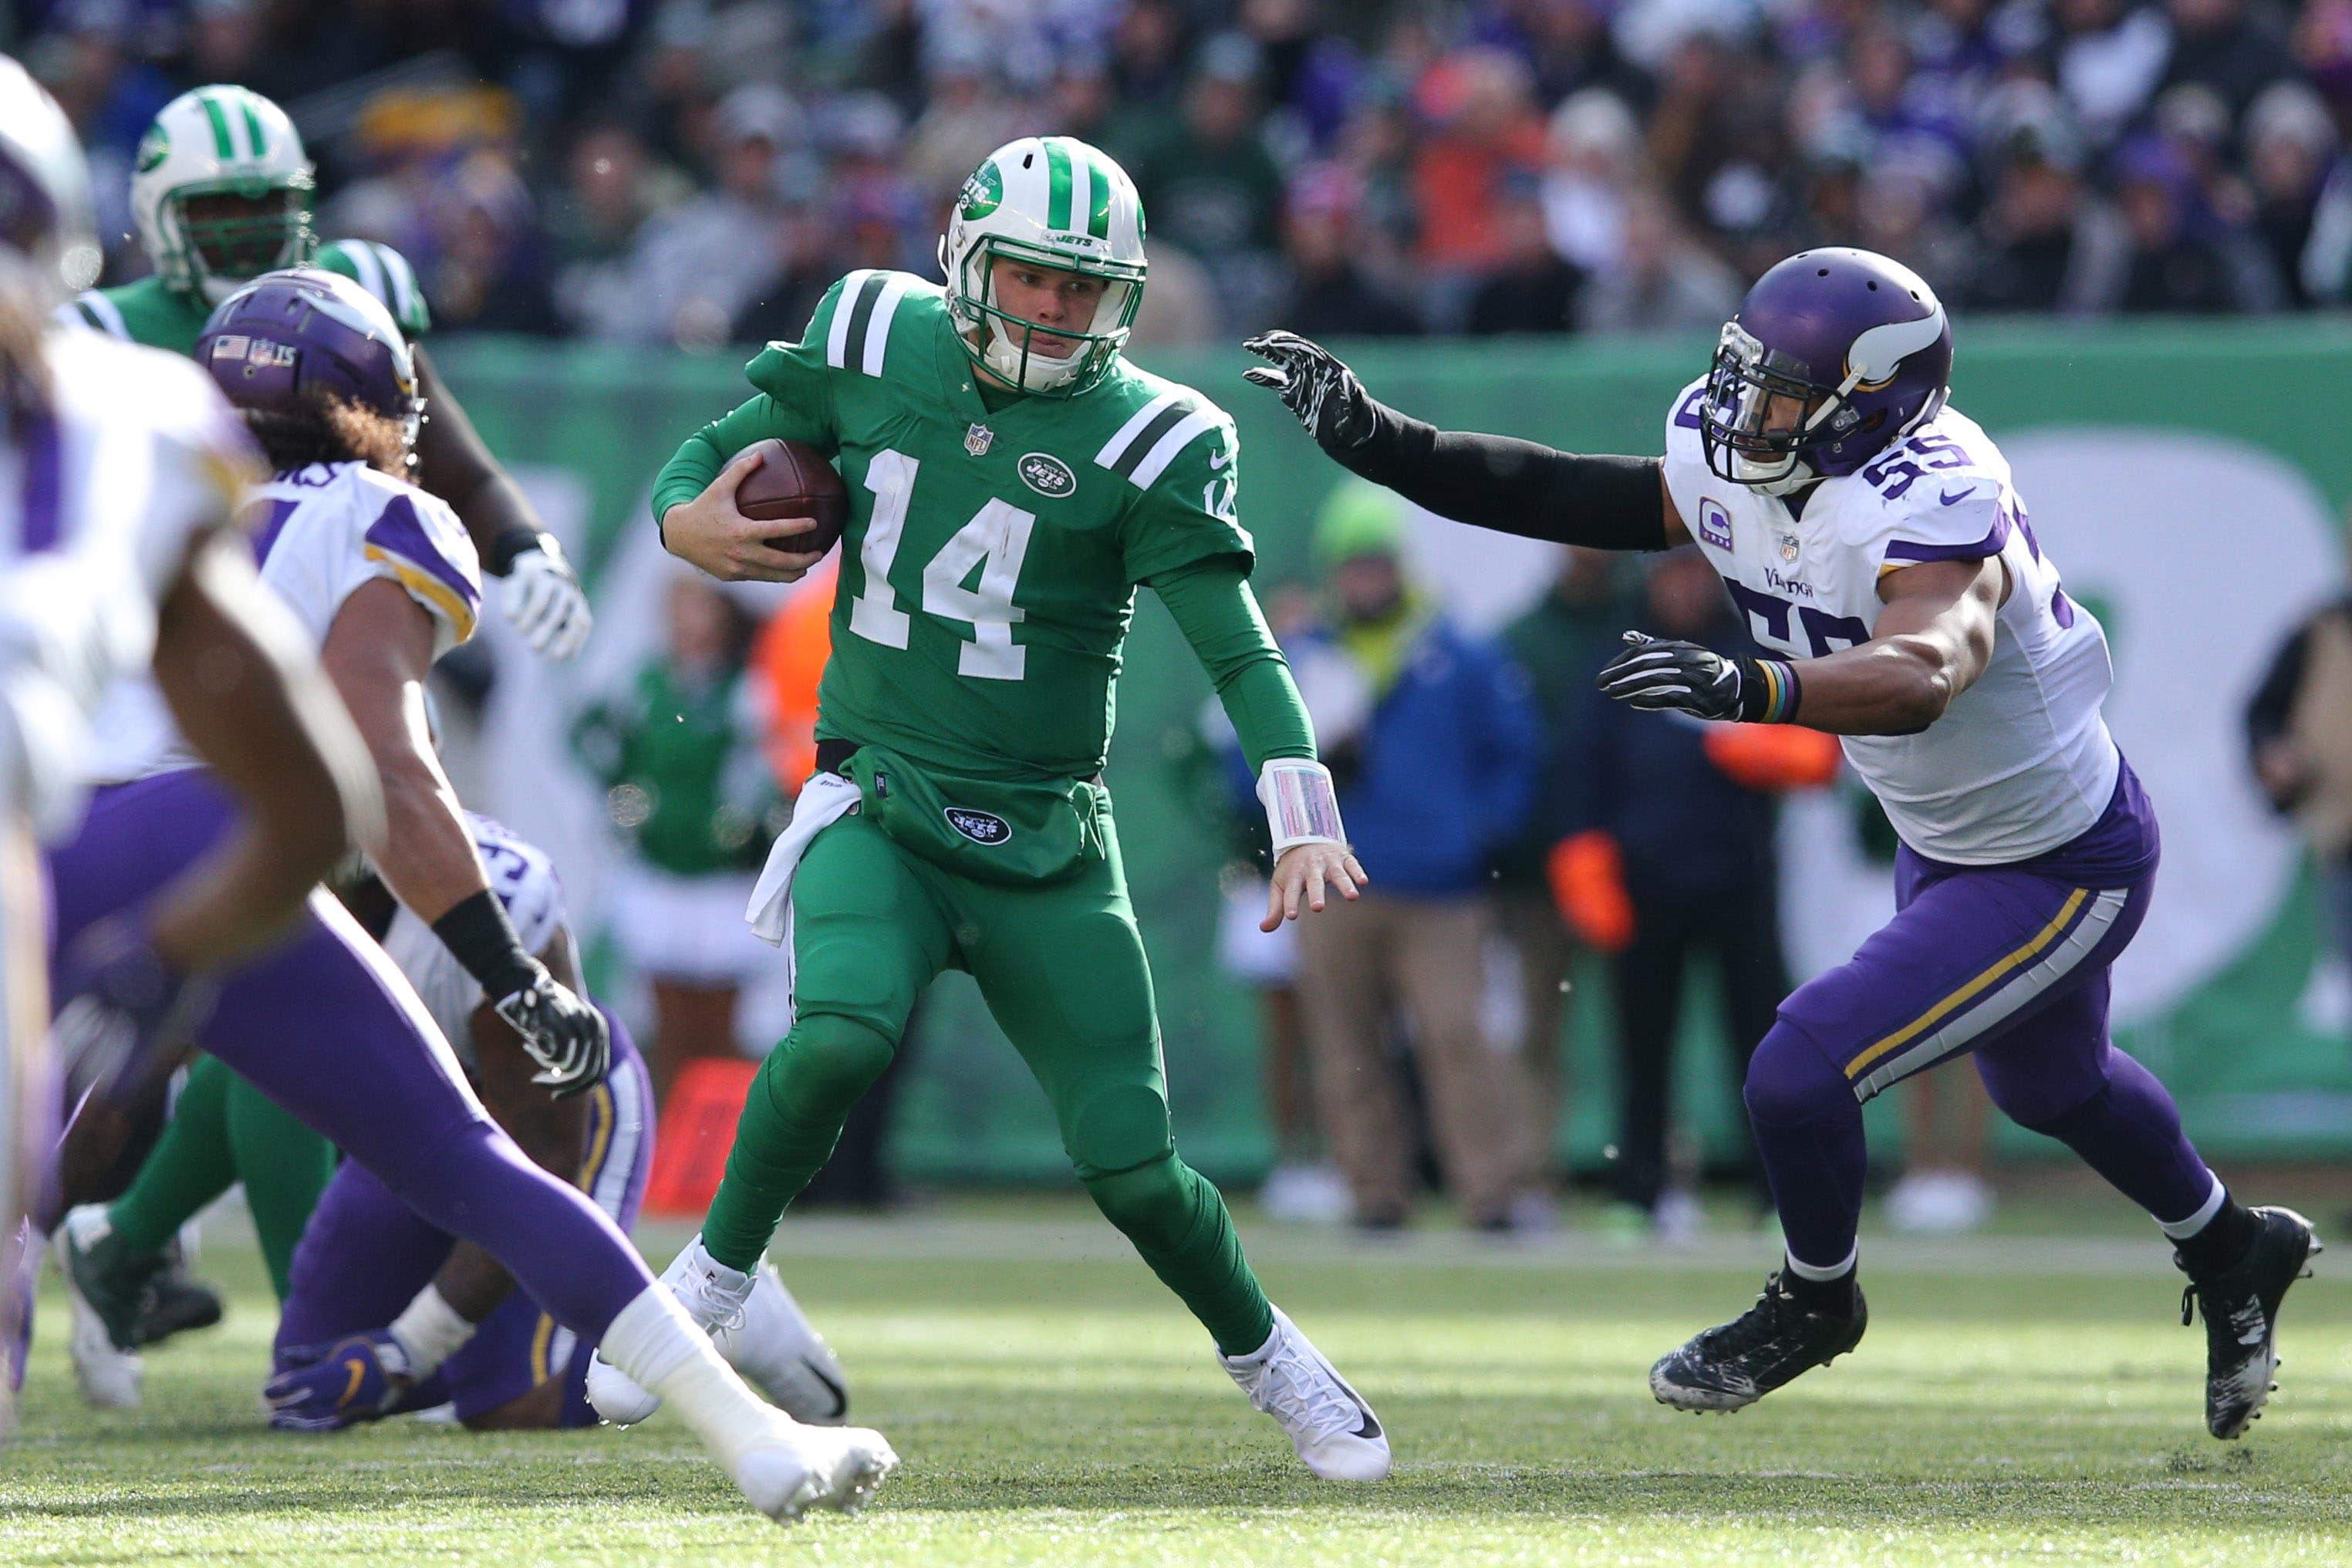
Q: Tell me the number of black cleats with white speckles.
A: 2